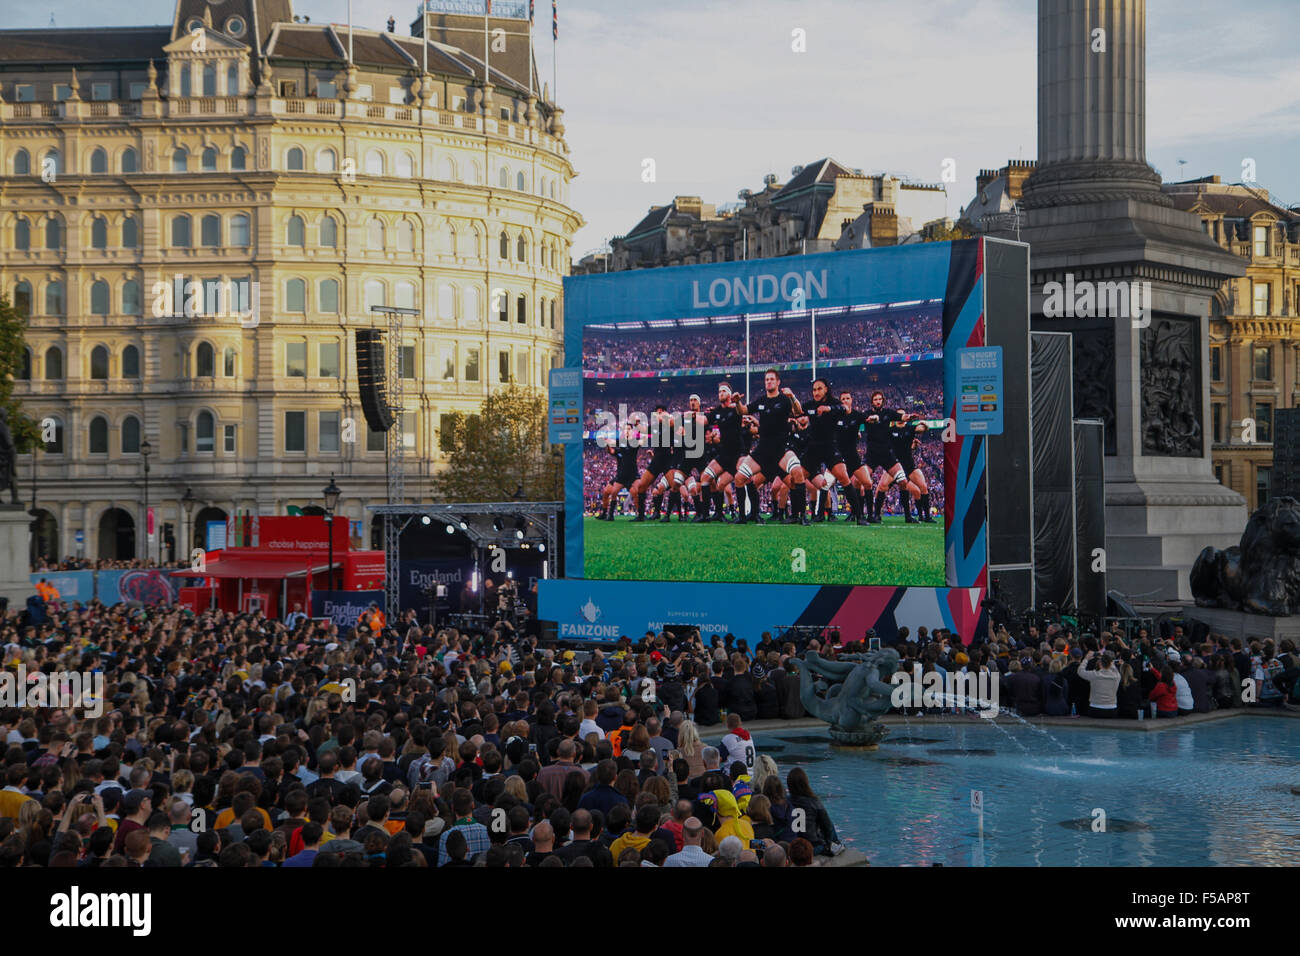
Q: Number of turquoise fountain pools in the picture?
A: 1